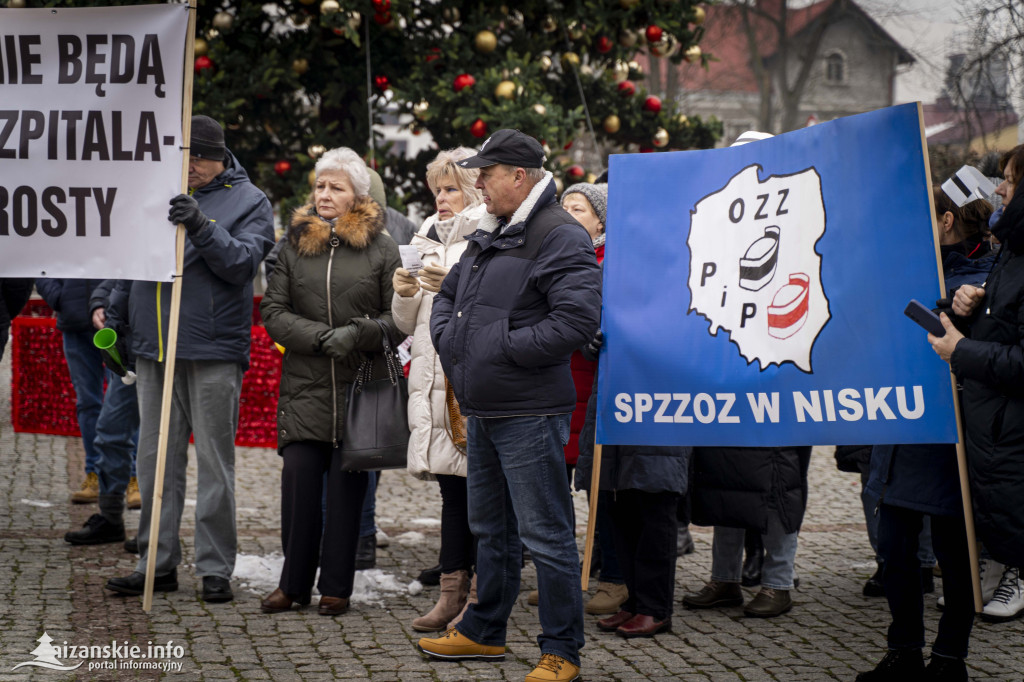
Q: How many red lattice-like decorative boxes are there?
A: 2